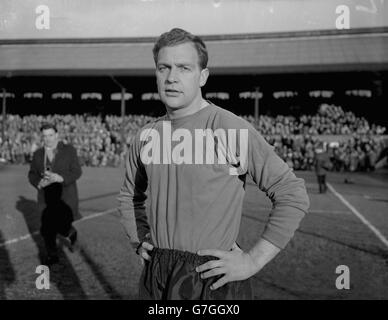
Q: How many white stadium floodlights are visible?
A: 11